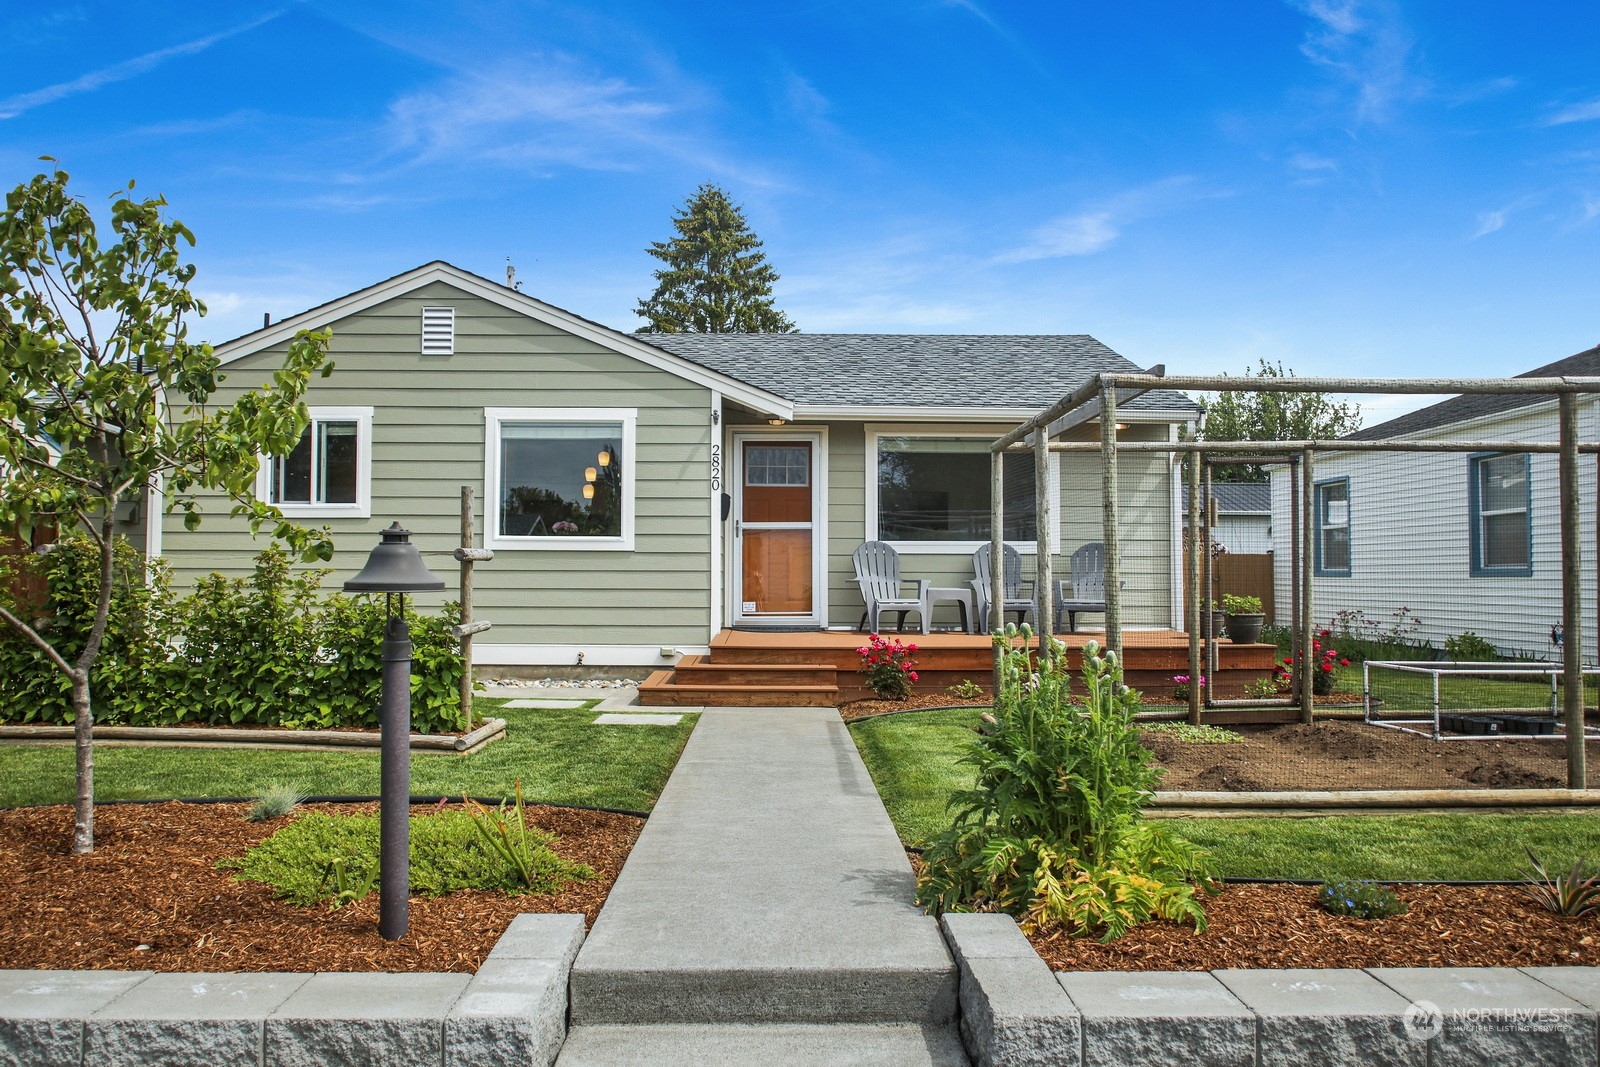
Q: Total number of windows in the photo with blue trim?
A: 2